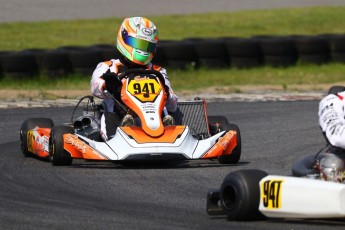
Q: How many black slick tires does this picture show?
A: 5